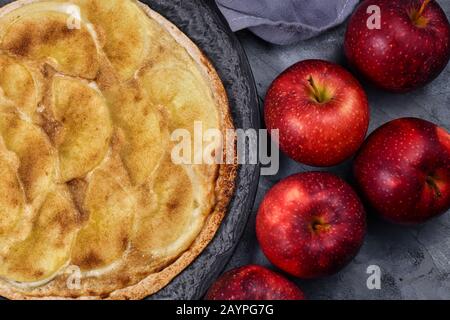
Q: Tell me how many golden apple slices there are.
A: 11